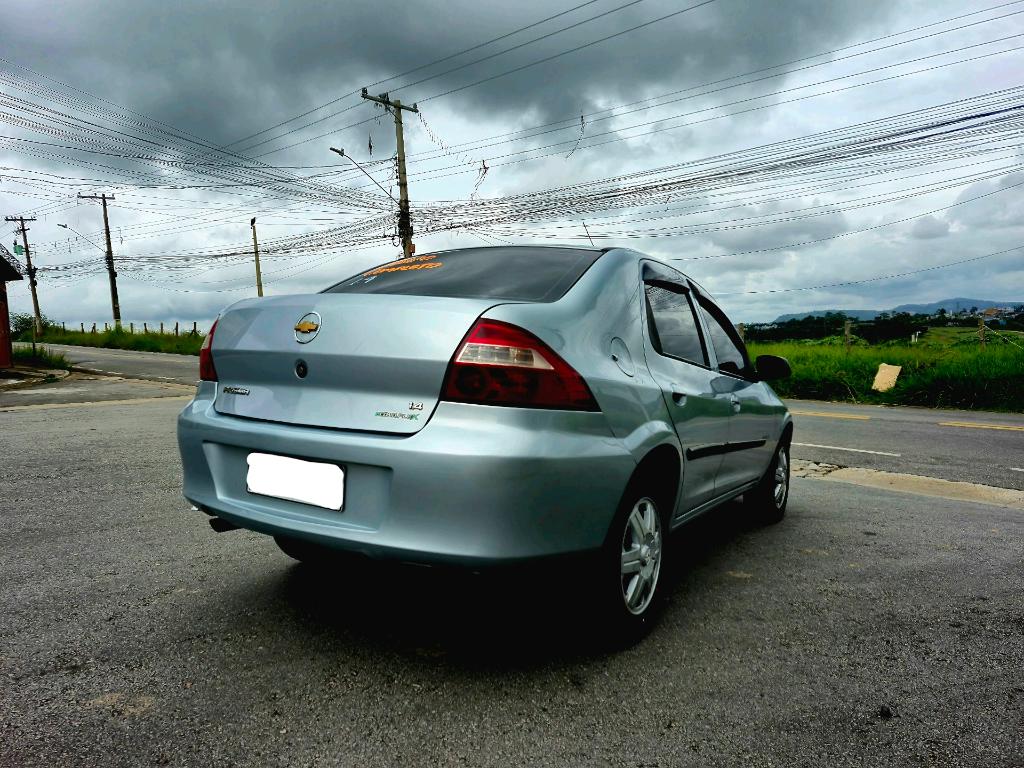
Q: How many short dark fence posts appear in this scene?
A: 9